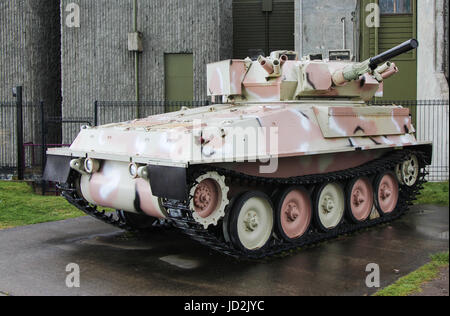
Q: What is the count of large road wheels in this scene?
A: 5